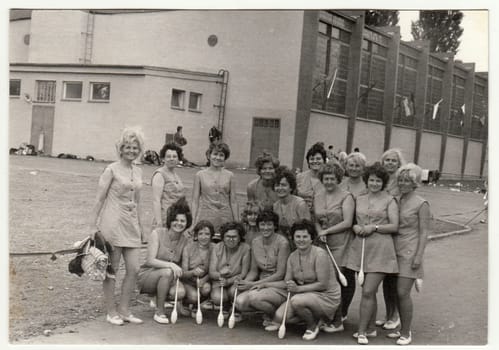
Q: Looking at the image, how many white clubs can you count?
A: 7